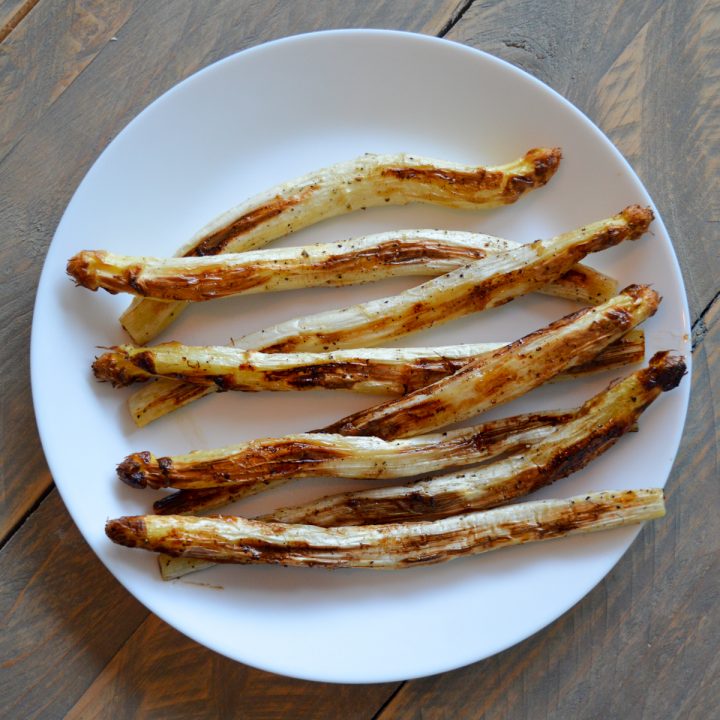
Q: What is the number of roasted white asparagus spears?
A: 8